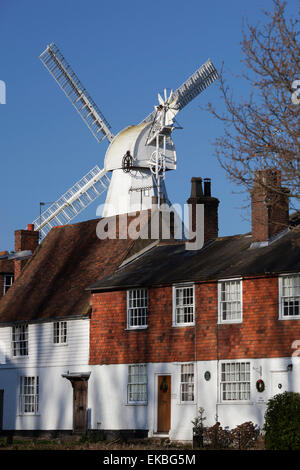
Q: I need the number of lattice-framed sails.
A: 3